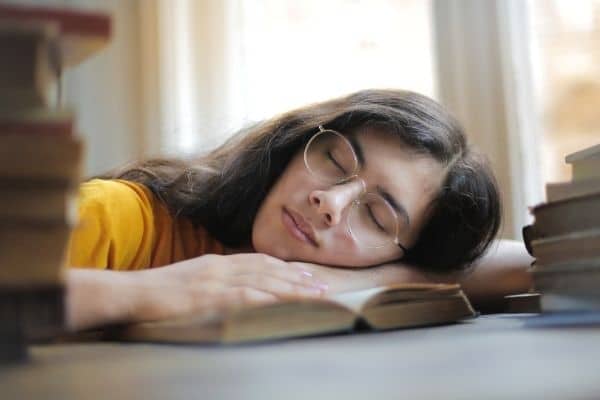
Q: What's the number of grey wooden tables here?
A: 1